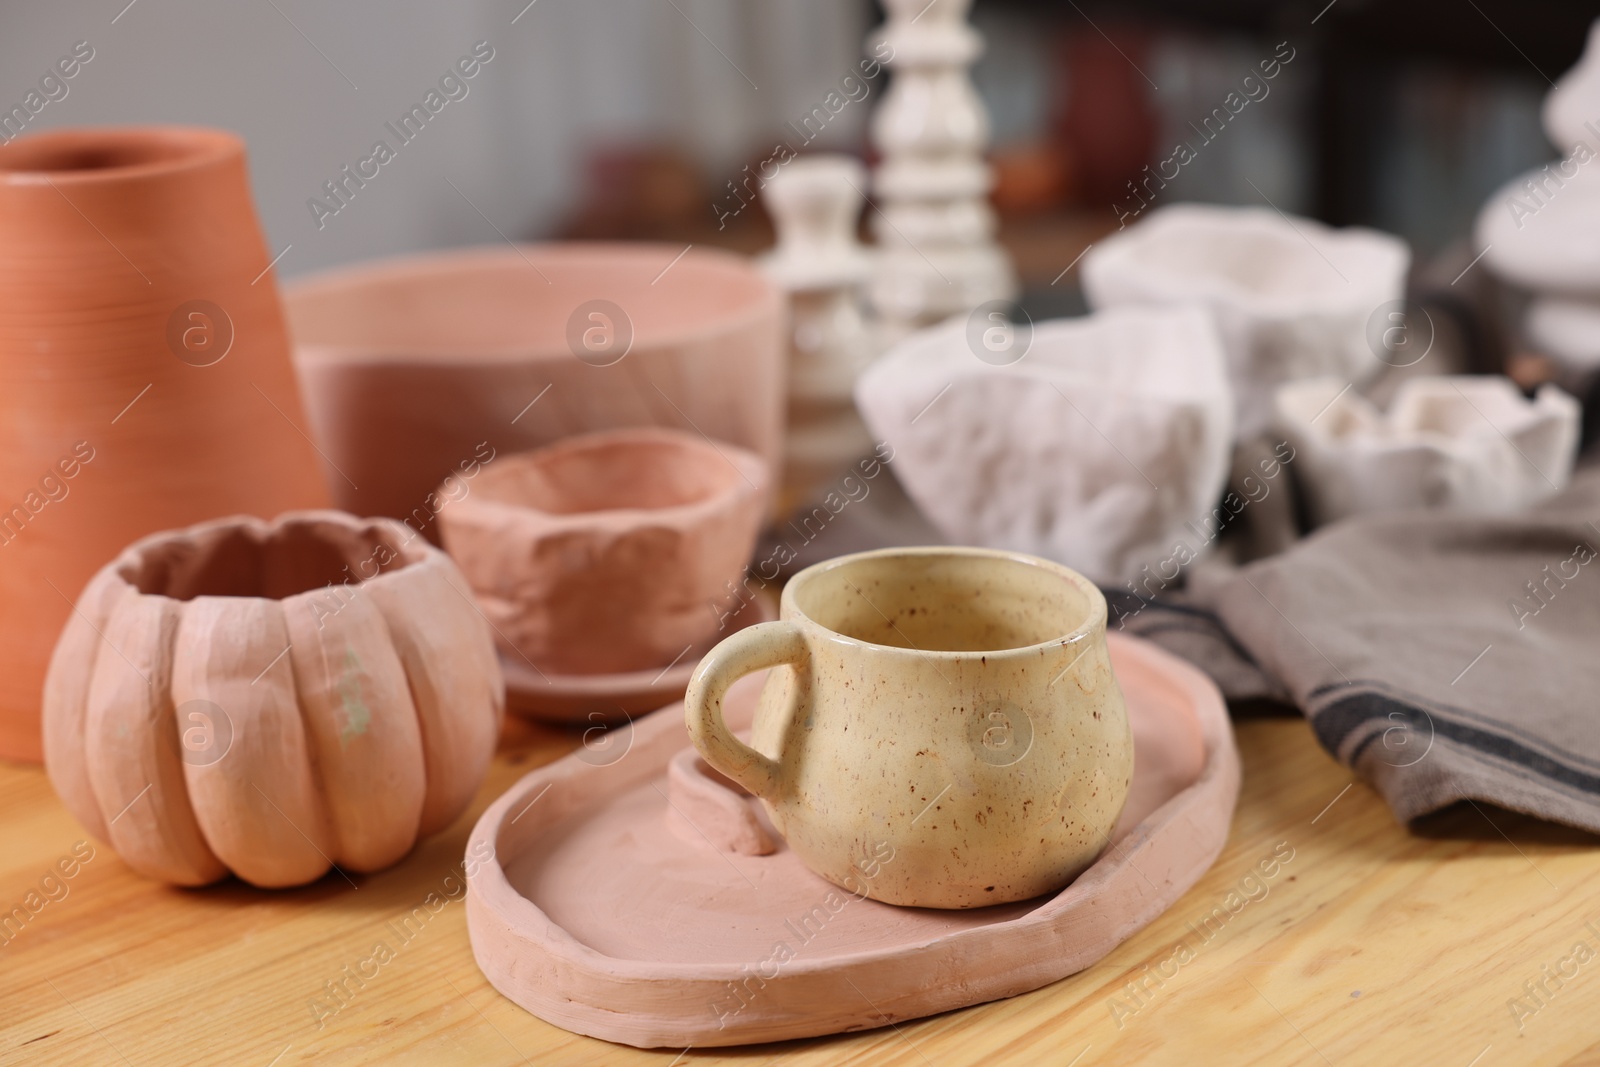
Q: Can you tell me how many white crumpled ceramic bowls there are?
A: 3